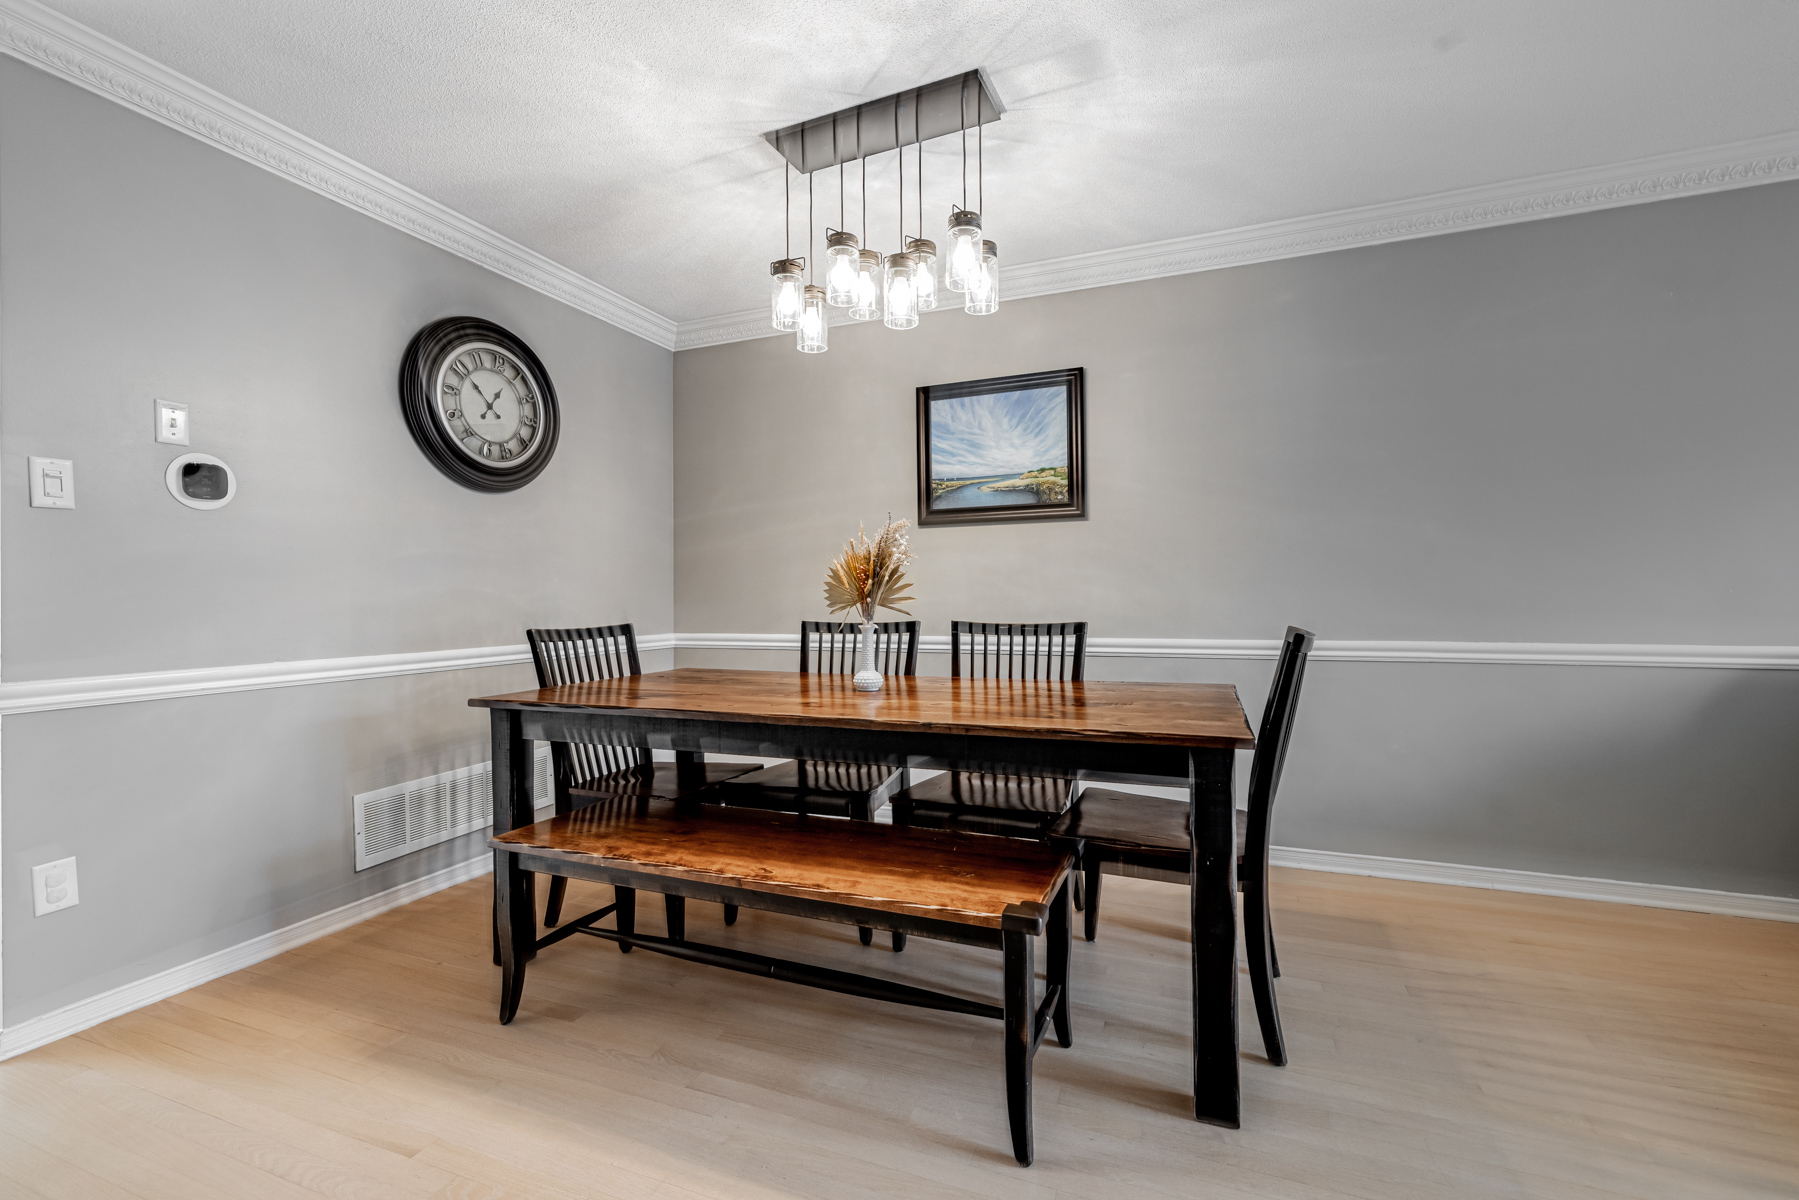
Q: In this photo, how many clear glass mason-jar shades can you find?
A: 8